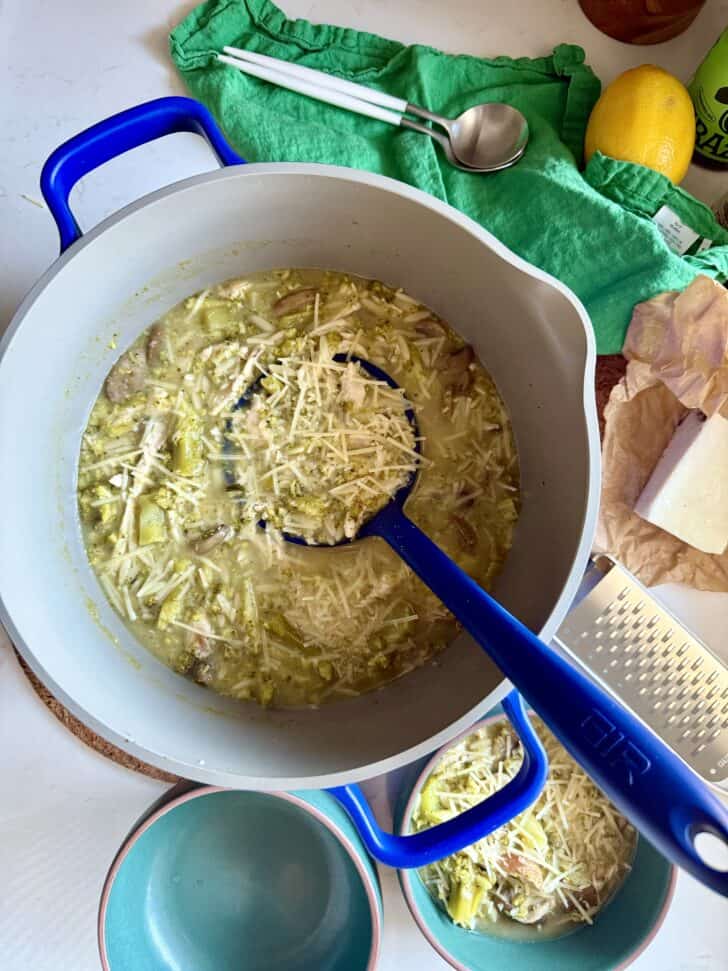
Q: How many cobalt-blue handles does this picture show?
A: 3